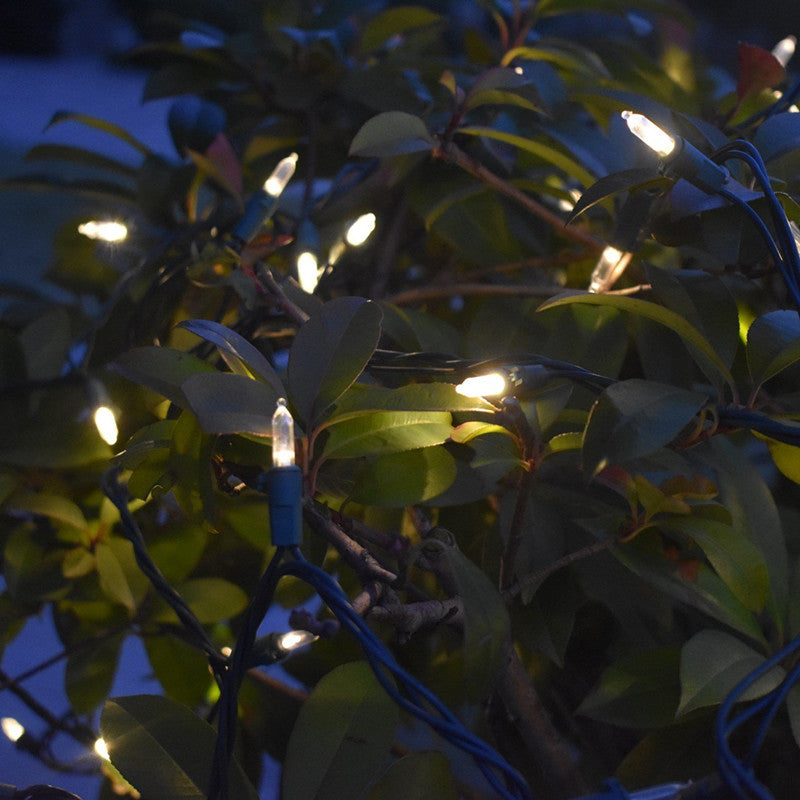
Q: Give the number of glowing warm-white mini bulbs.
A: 13